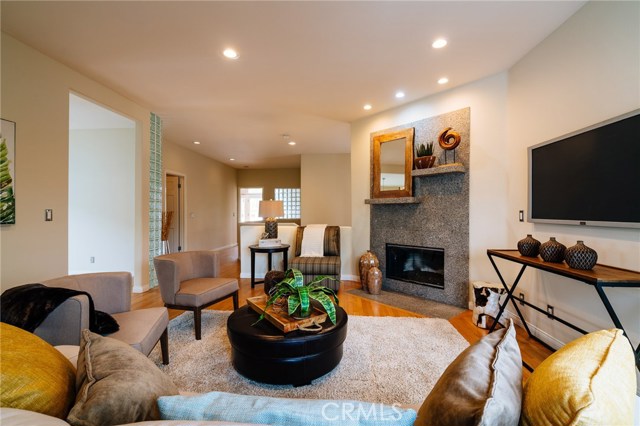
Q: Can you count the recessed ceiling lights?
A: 8